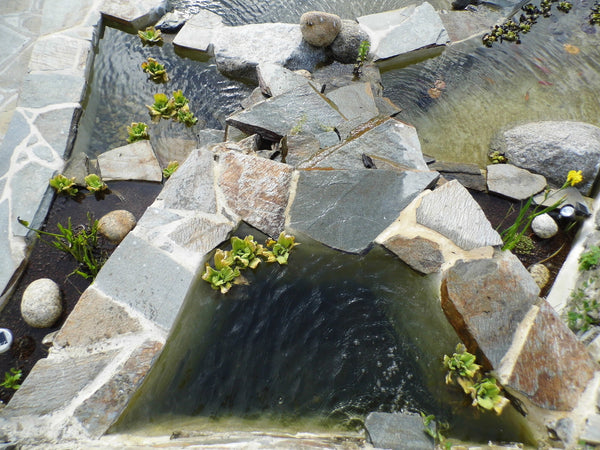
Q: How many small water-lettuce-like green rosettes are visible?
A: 14